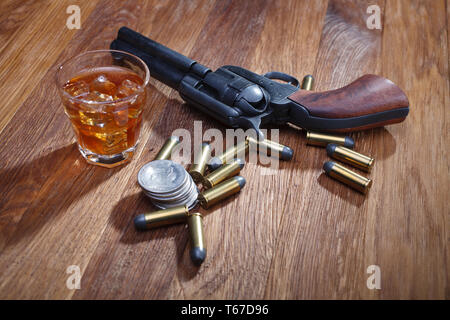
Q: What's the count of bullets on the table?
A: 12